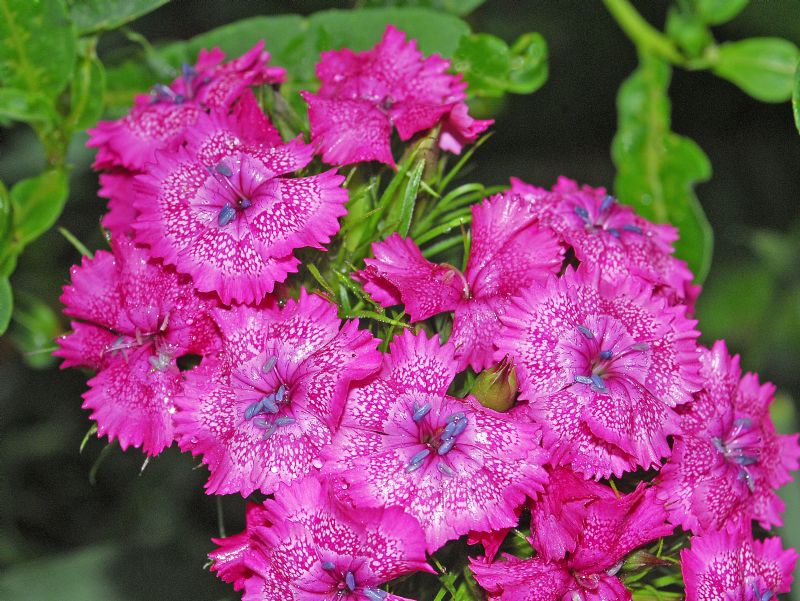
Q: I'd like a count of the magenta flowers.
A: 13